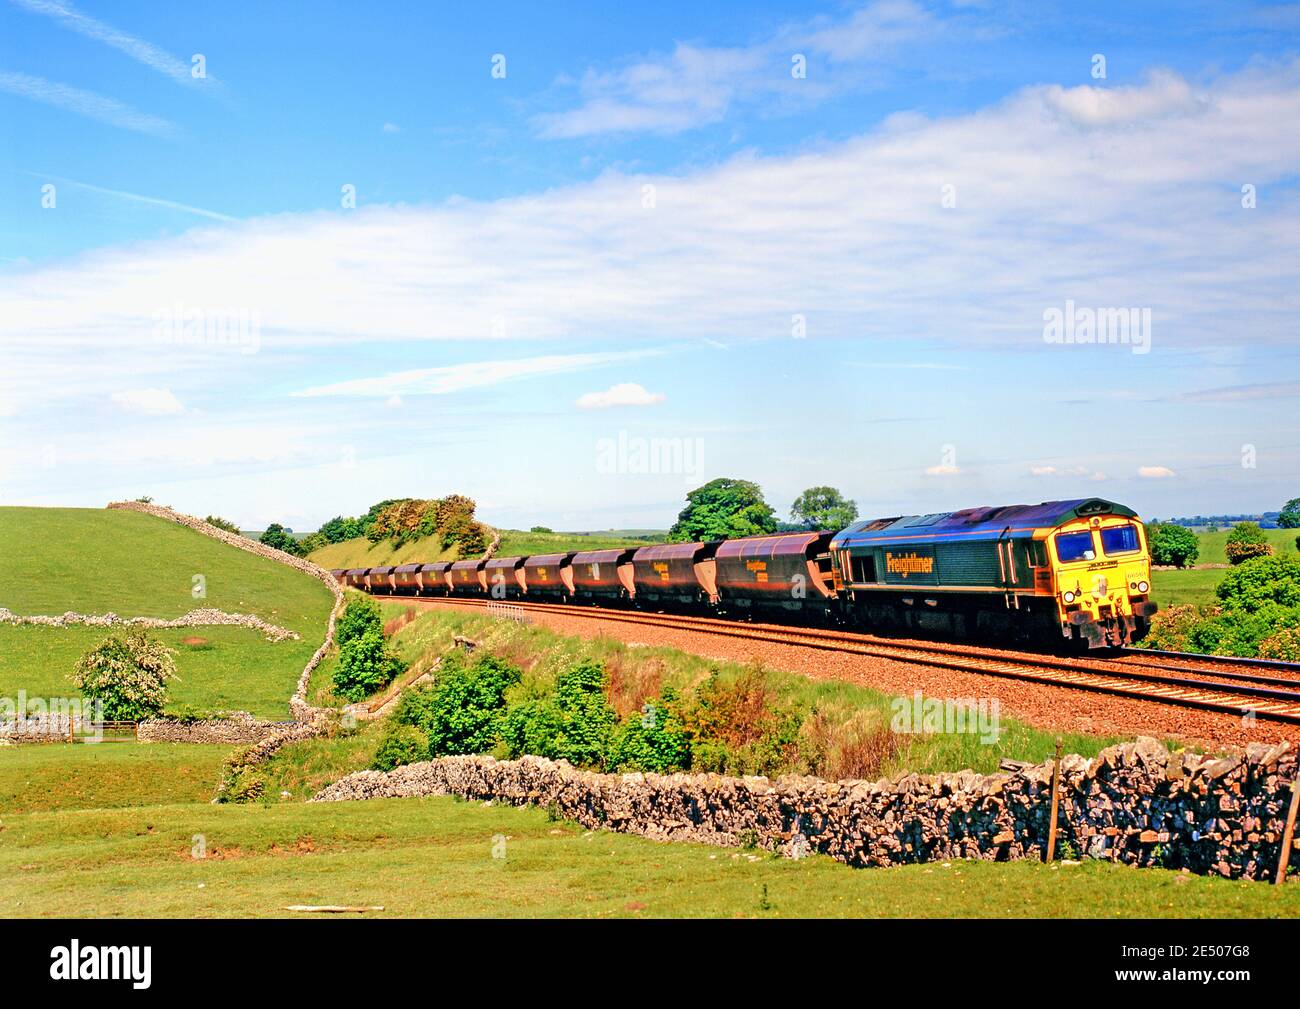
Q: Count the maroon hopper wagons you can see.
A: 11